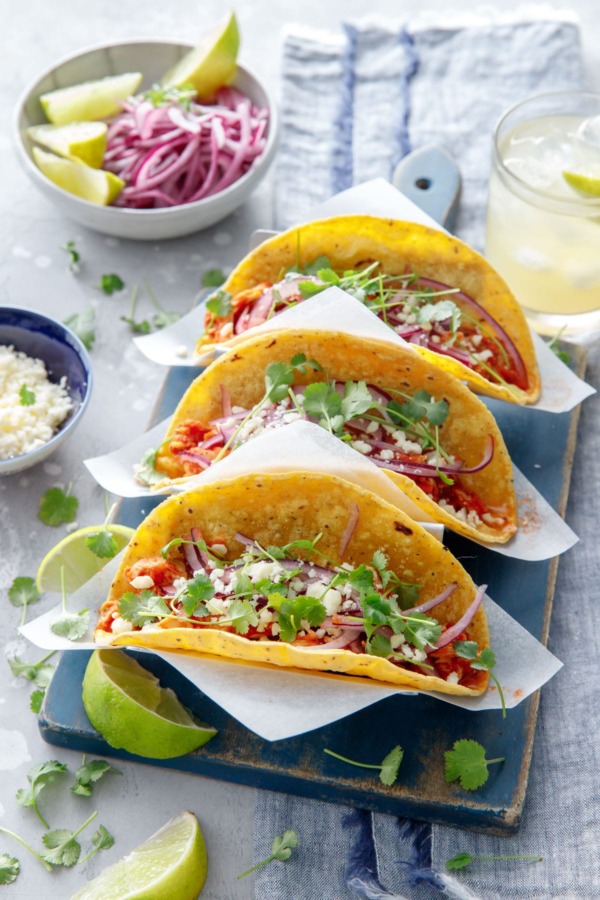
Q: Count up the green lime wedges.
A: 8